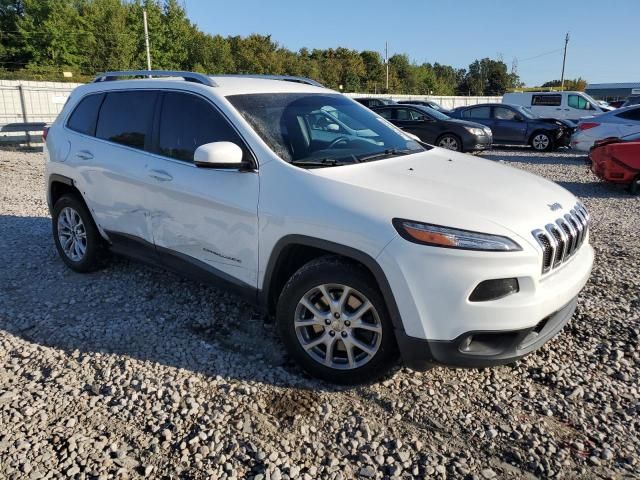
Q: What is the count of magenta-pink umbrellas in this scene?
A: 0